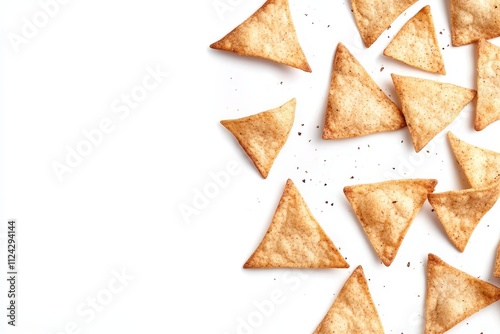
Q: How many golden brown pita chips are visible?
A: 15